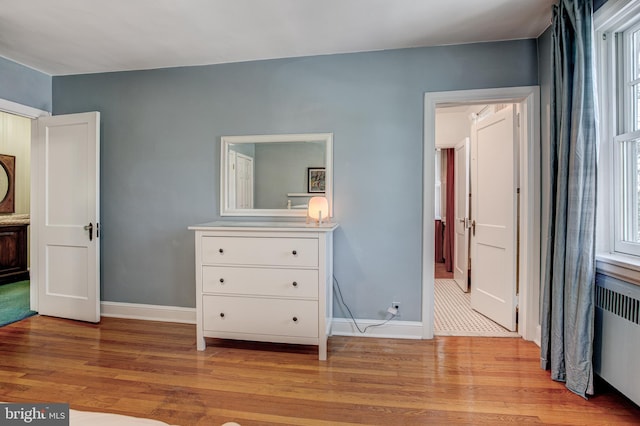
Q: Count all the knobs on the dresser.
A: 6